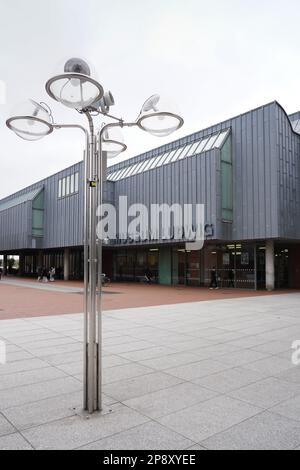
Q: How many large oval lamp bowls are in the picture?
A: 4